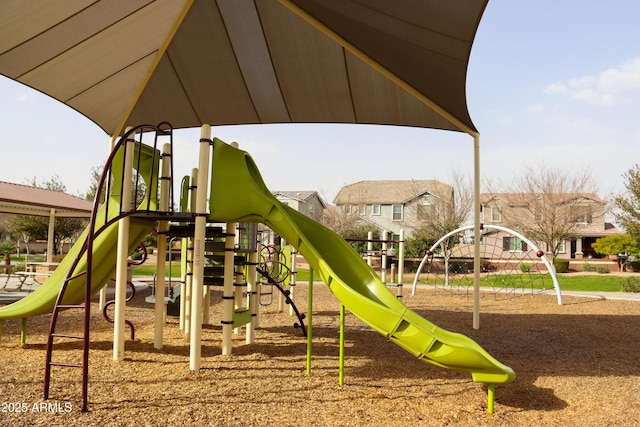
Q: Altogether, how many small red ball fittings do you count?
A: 3